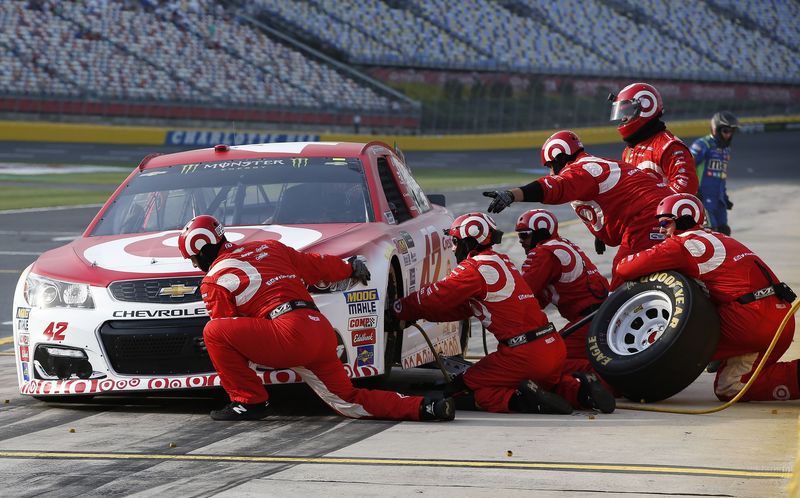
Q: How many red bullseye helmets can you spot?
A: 6